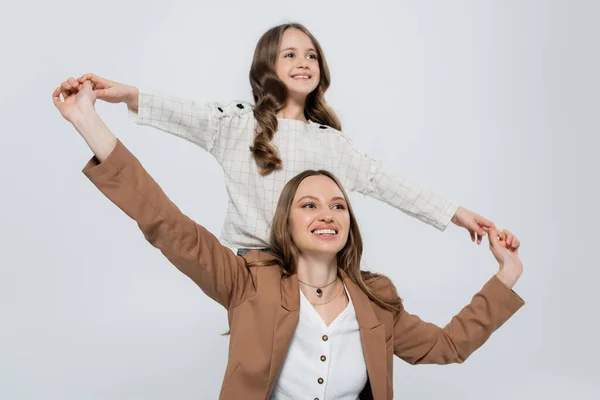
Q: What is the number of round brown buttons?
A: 4